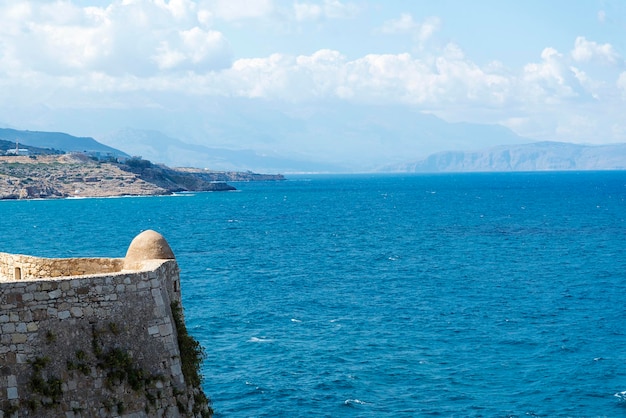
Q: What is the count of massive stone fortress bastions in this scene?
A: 1